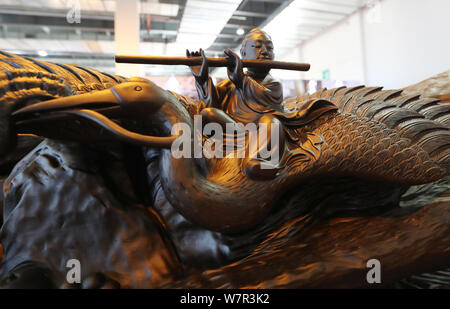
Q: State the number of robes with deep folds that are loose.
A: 1